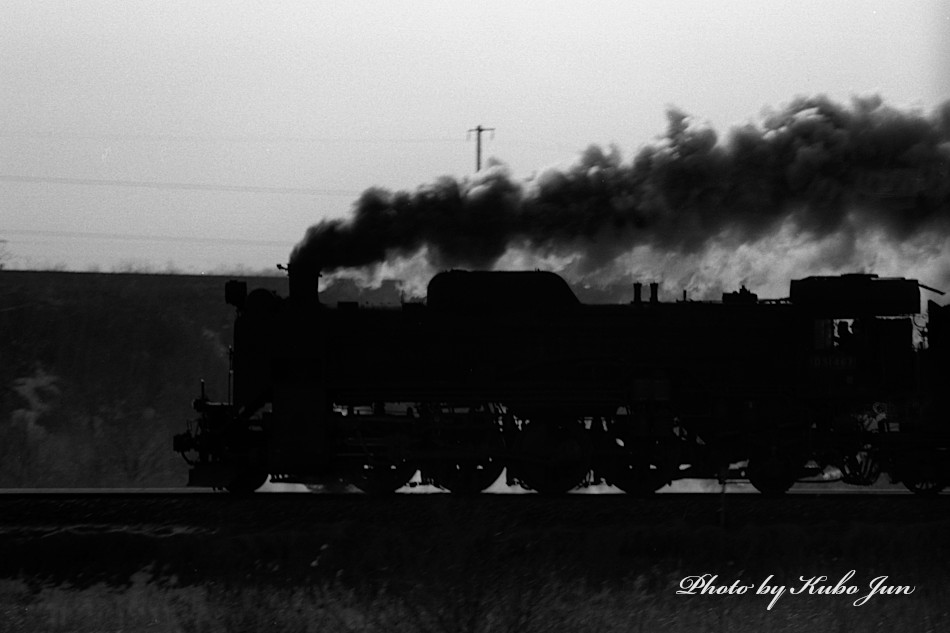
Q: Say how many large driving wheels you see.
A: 4